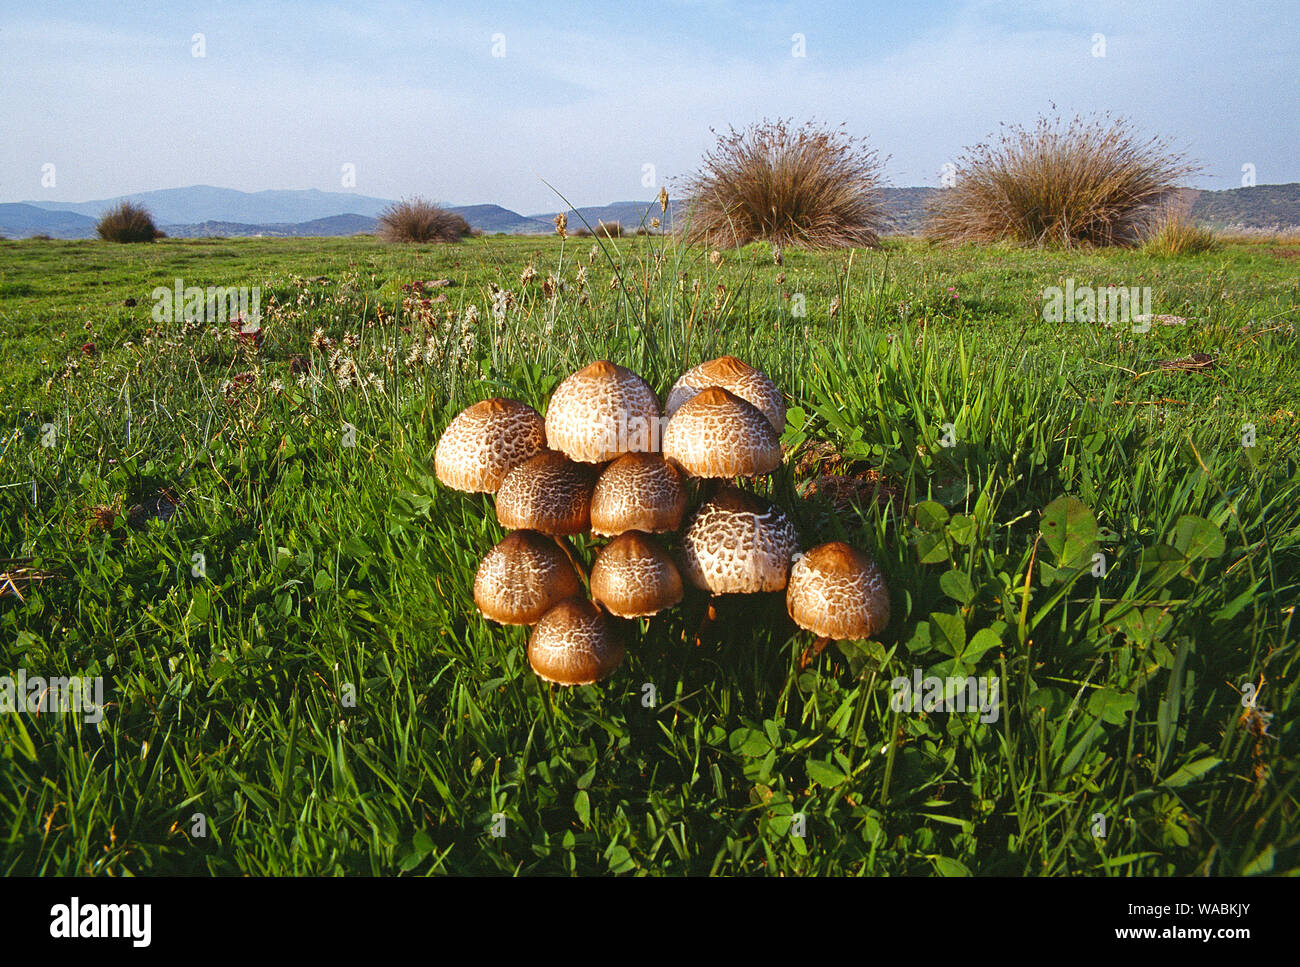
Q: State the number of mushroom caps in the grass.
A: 11